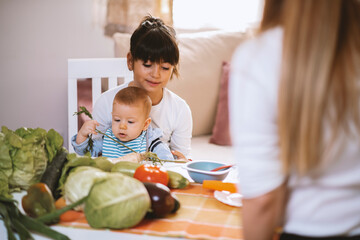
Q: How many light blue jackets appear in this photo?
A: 1